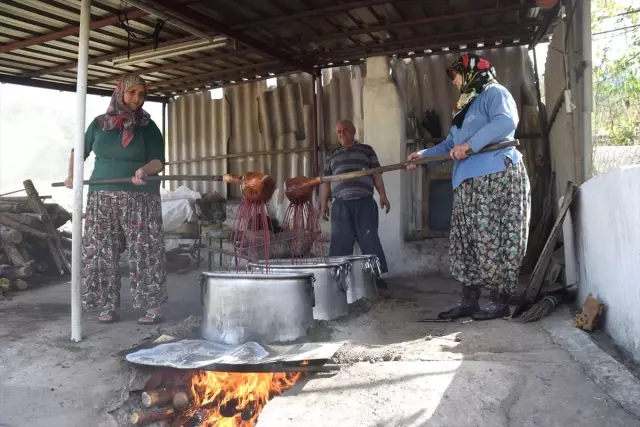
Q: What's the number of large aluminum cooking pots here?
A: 3